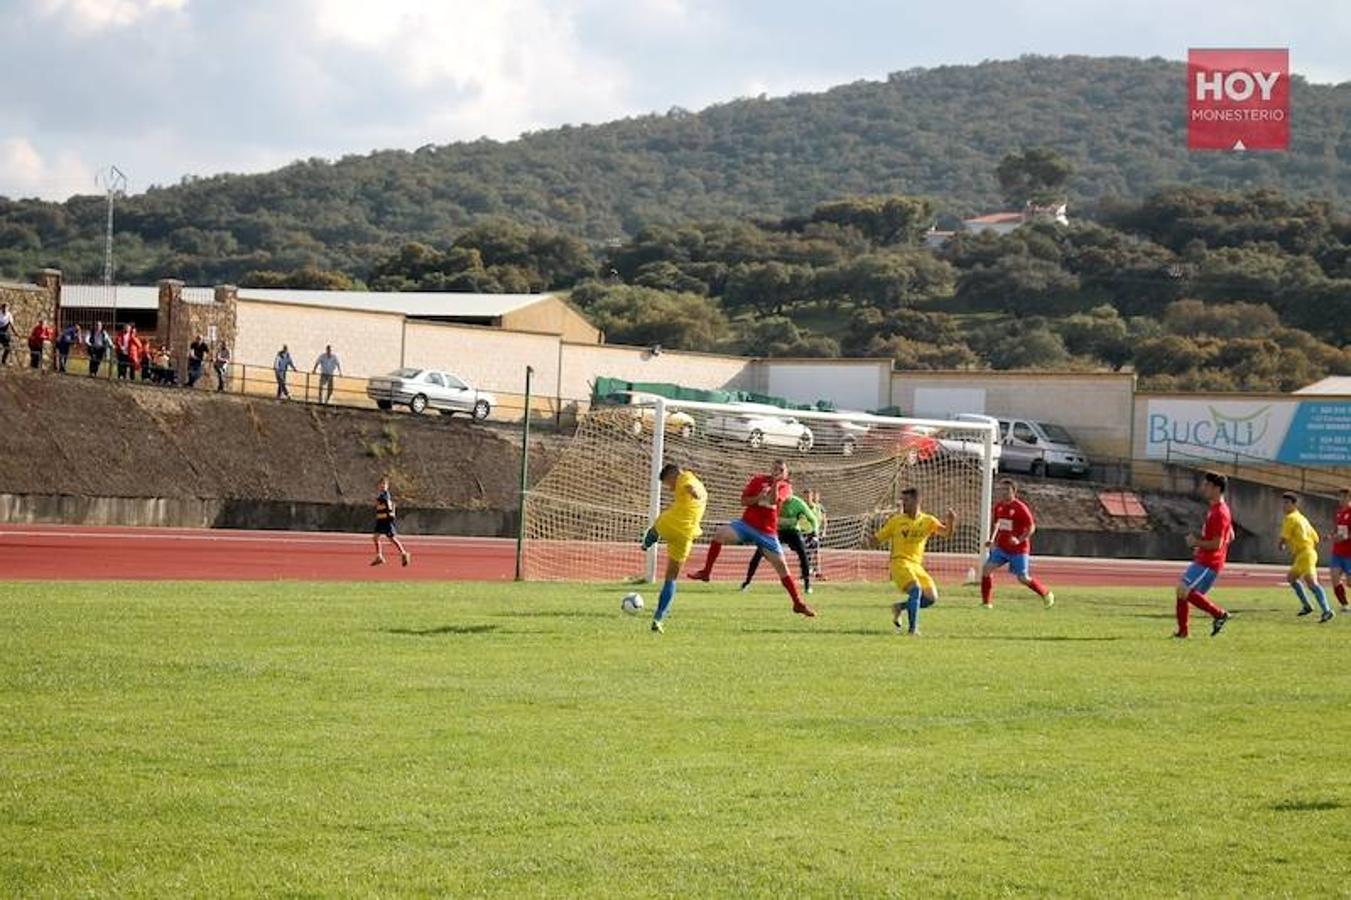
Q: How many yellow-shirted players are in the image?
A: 3